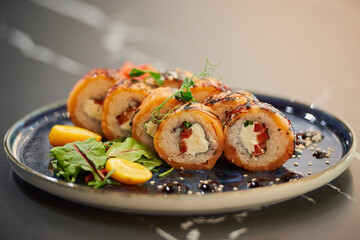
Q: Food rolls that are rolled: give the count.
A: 8